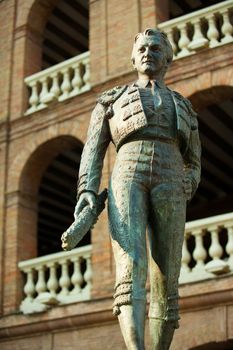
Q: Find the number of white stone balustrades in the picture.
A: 4